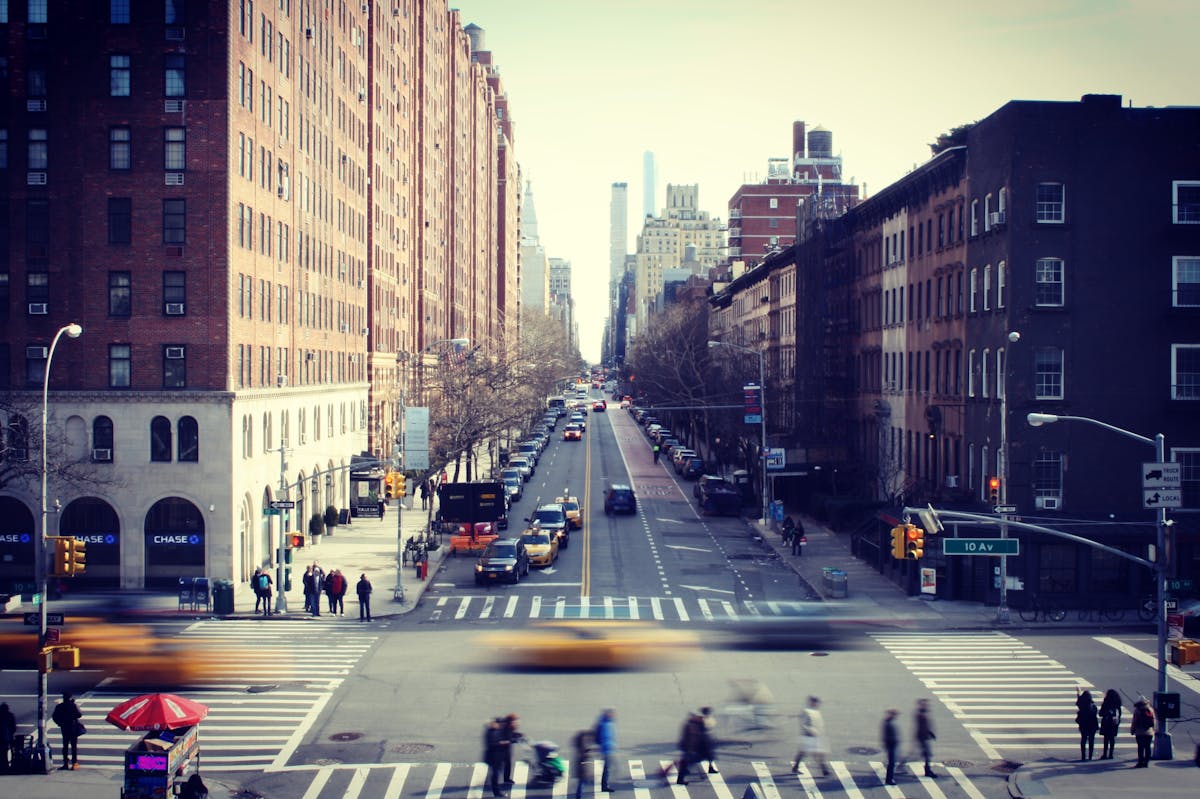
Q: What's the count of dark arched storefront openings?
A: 3